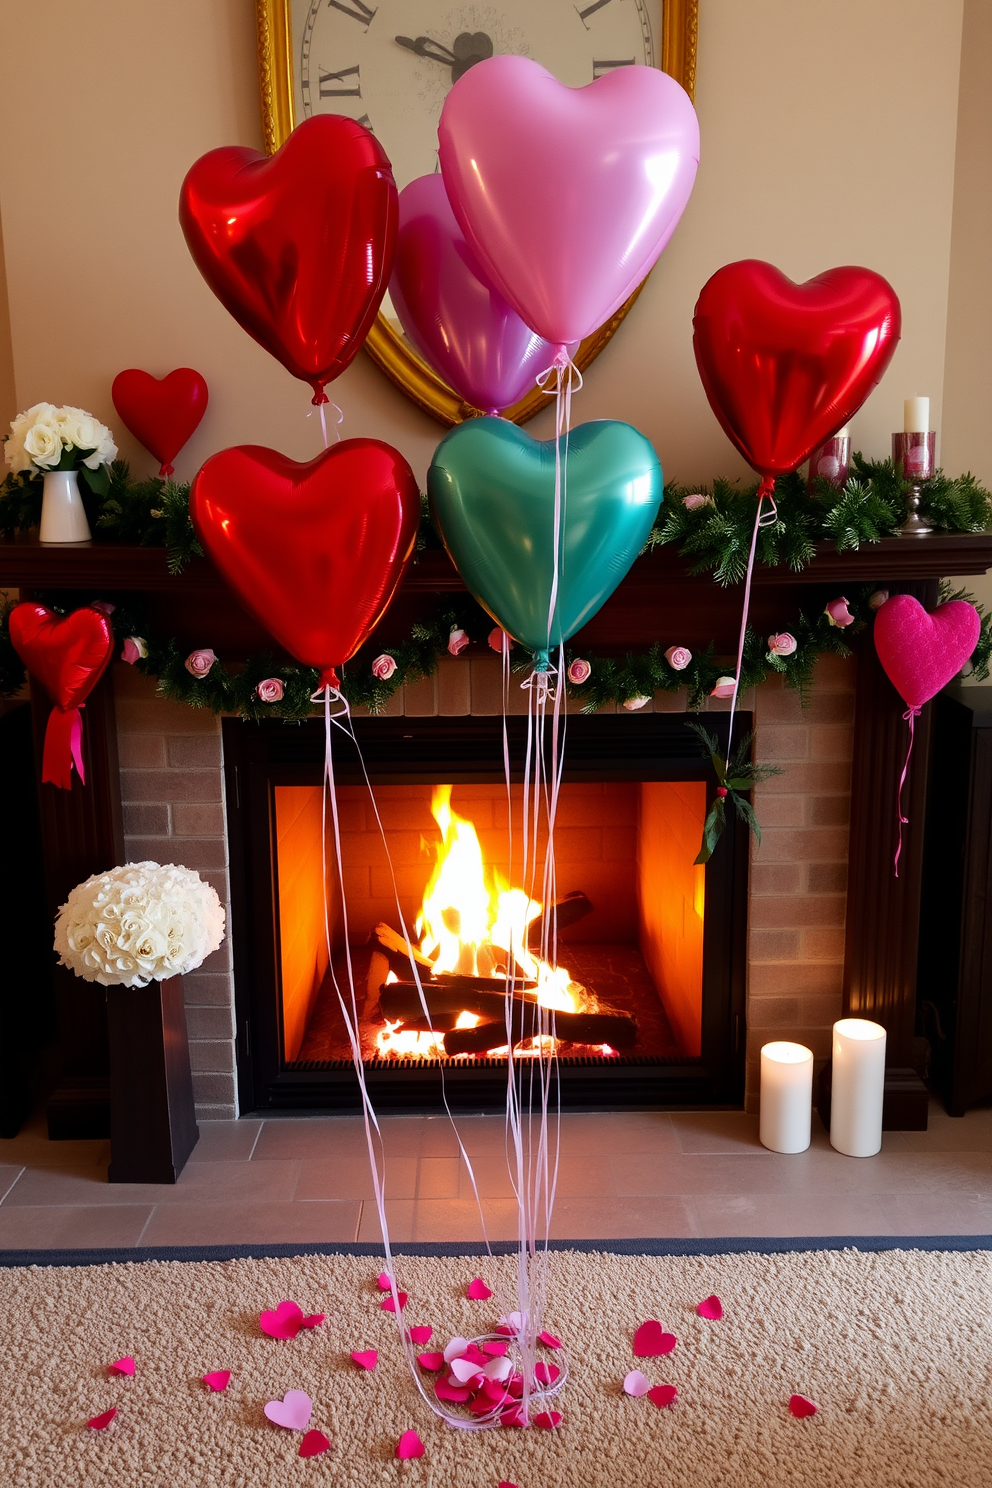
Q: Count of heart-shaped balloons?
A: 9